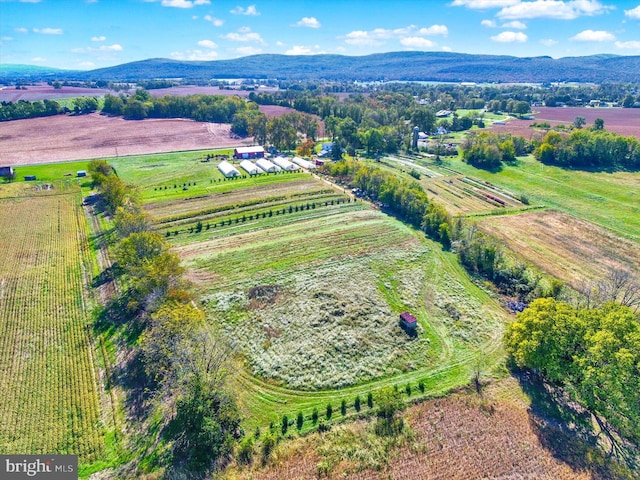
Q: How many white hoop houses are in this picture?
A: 5